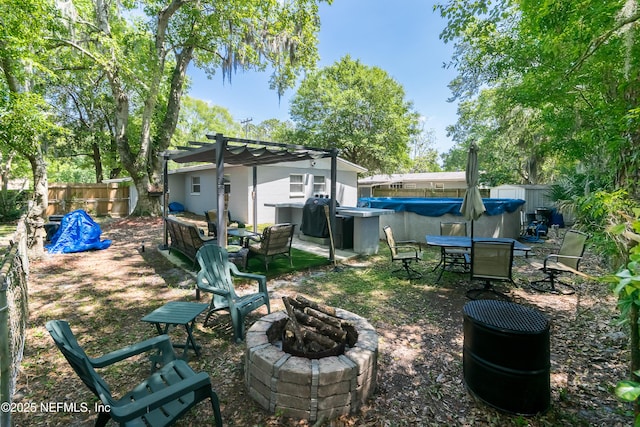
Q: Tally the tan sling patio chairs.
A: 4